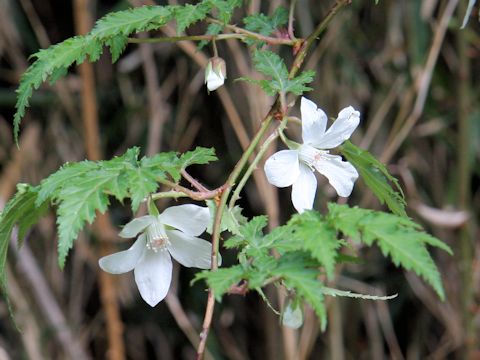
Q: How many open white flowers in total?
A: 2